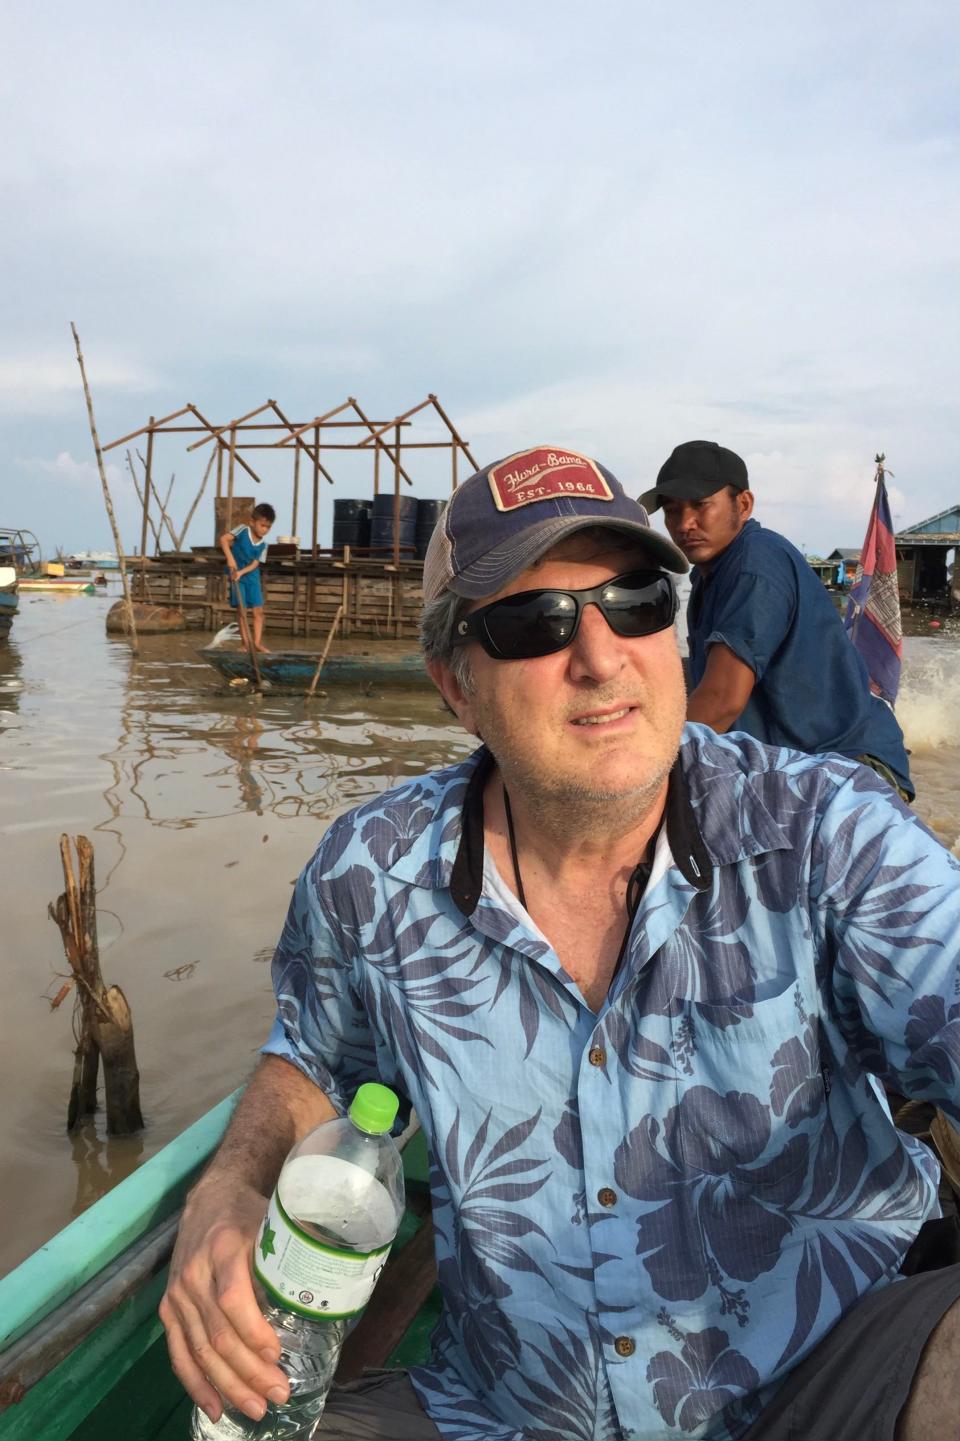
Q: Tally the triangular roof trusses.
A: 4